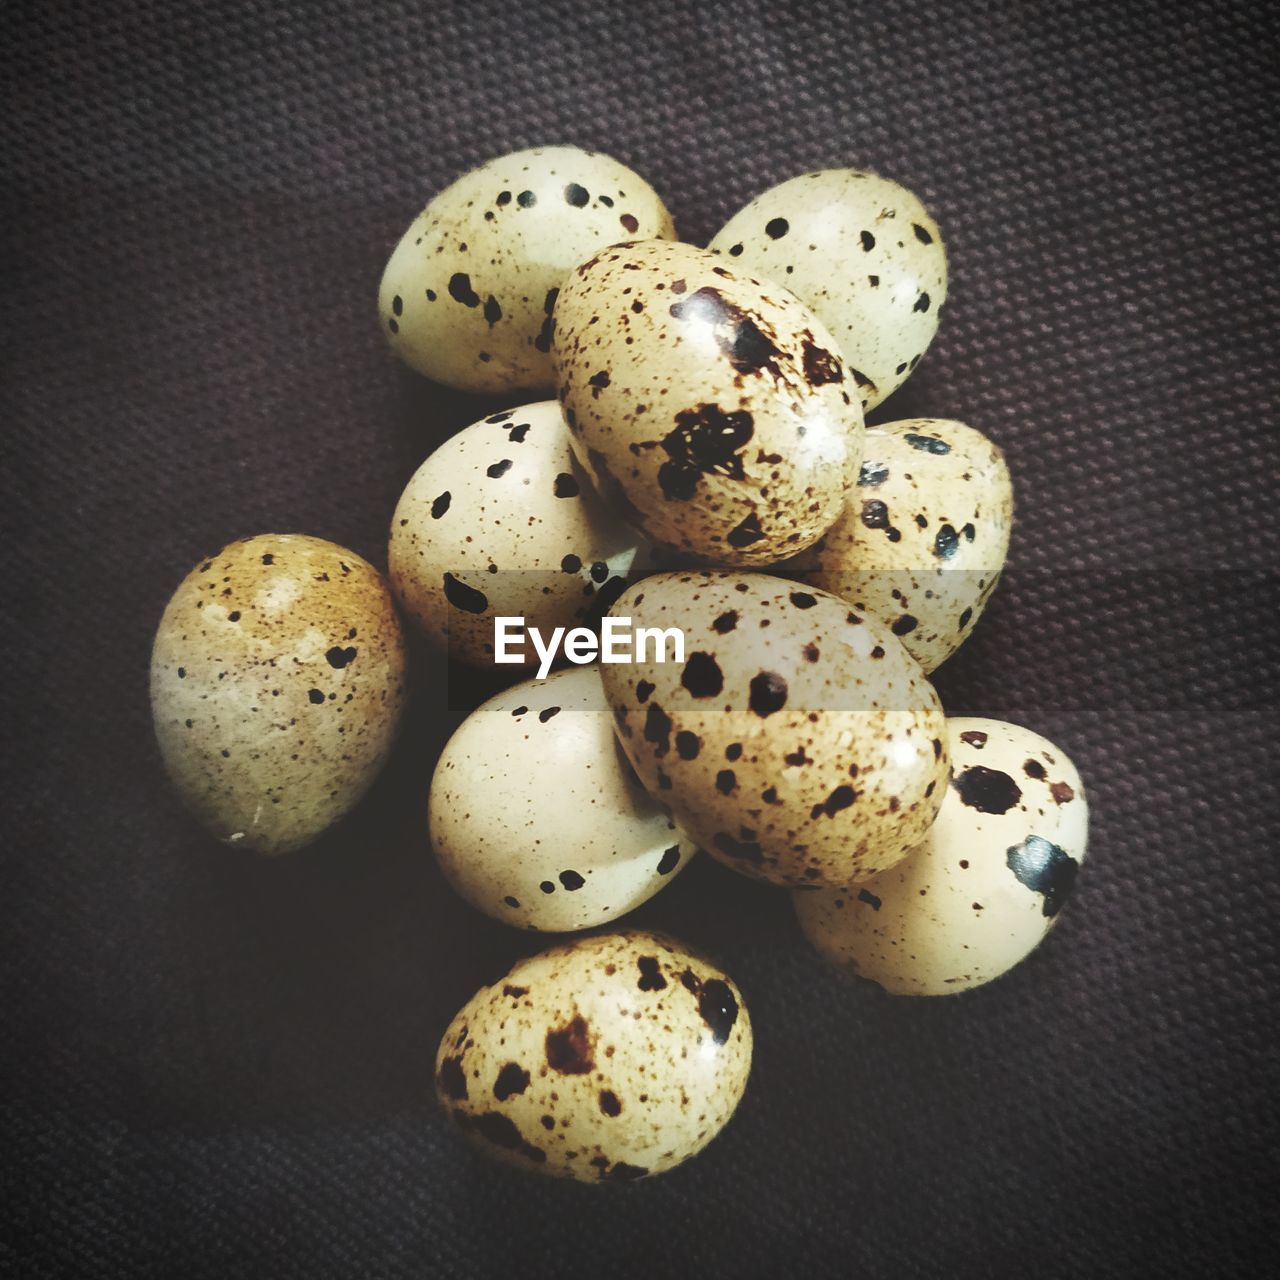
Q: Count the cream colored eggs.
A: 10